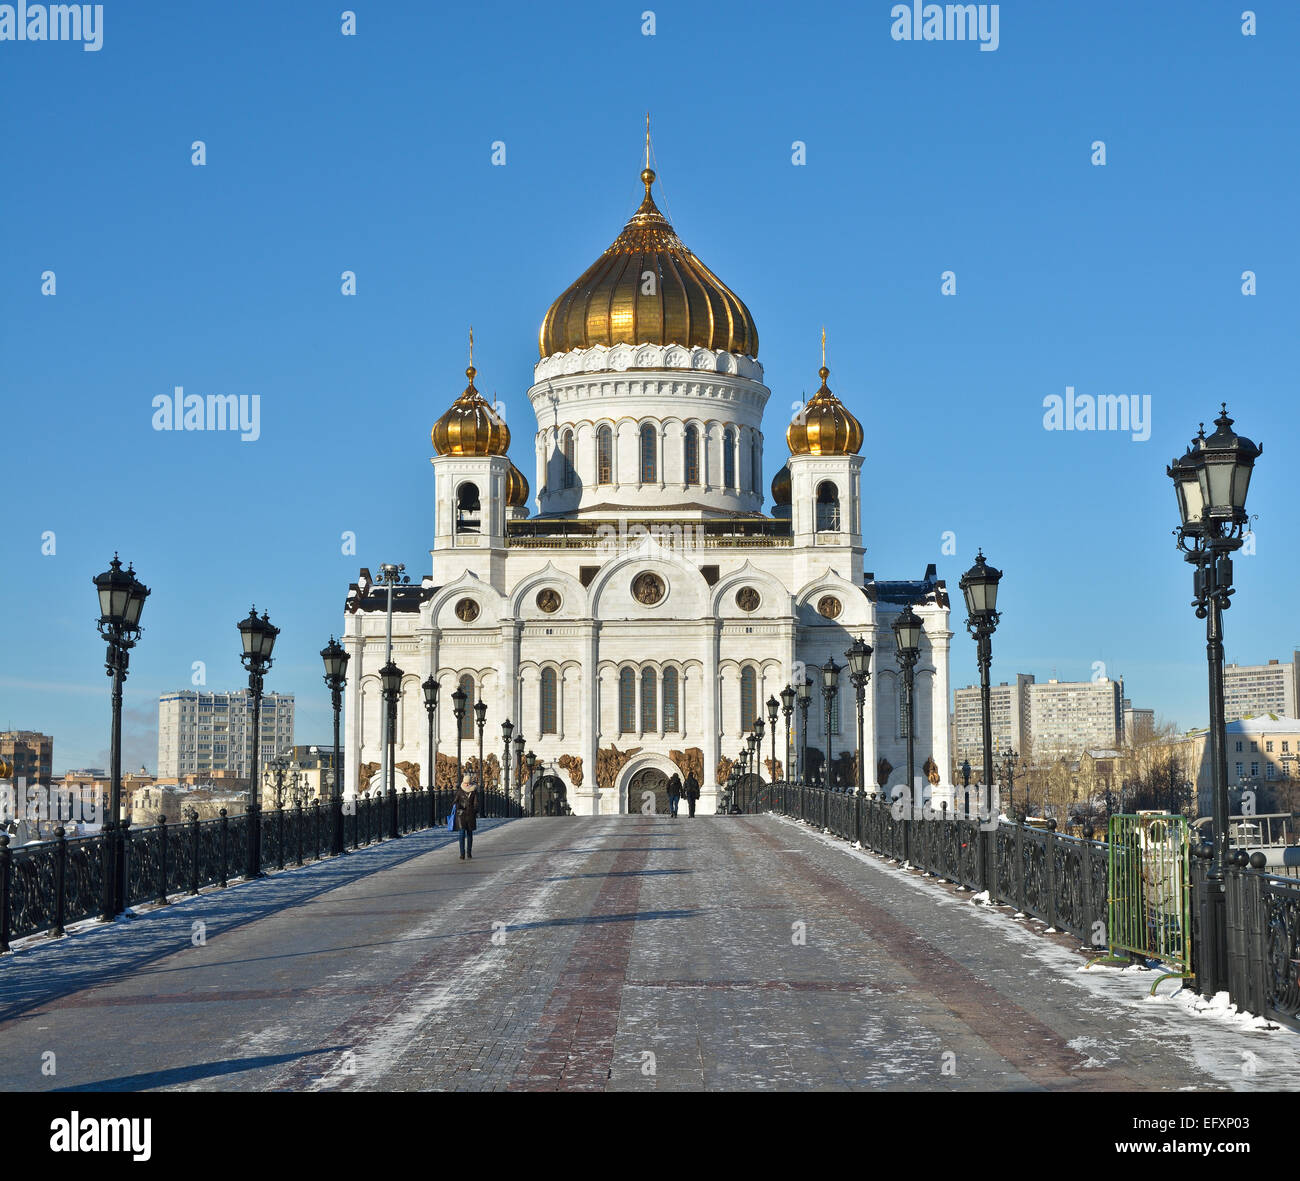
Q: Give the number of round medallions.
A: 5